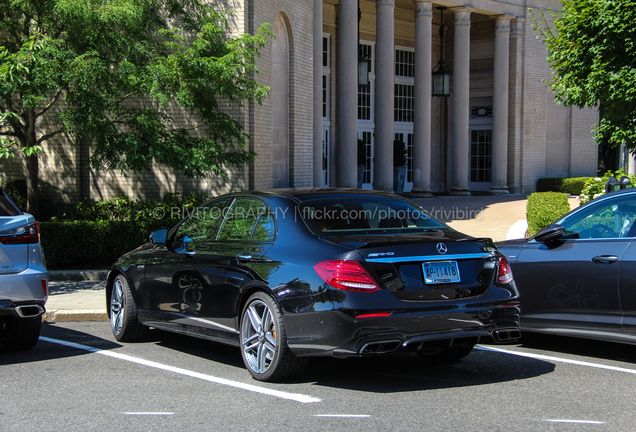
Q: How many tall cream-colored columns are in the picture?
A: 6